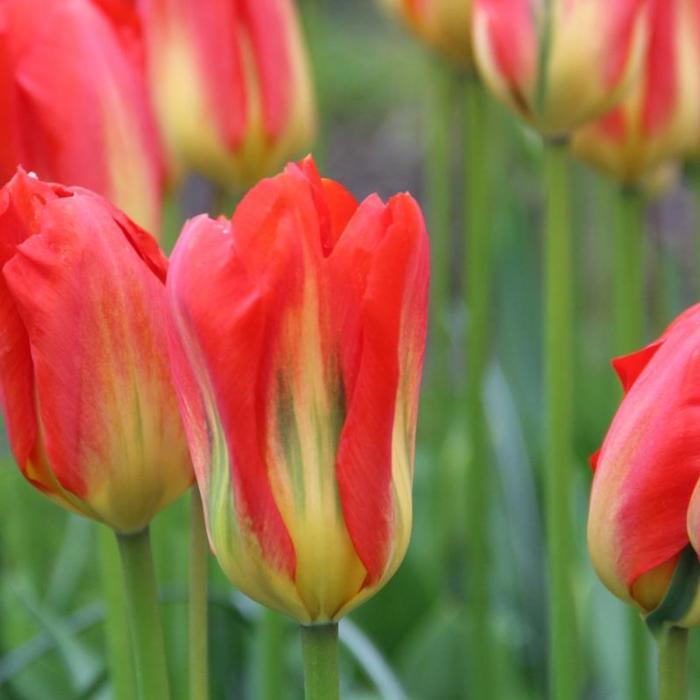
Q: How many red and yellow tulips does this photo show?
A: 8